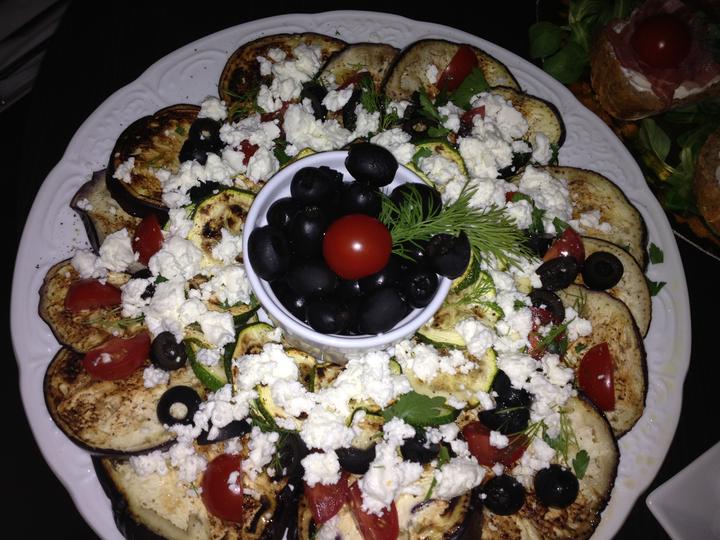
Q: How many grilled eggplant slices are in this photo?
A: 14